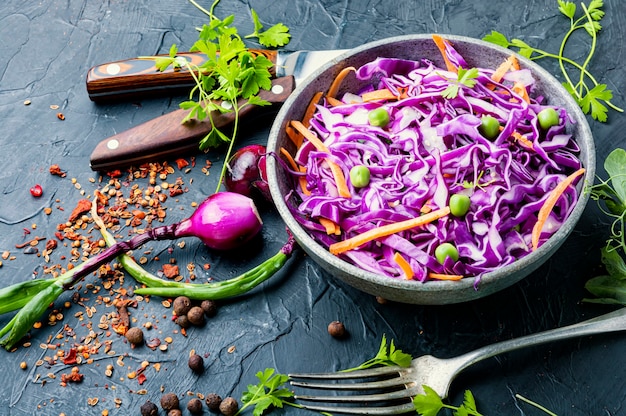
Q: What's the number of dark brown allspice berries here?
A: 13